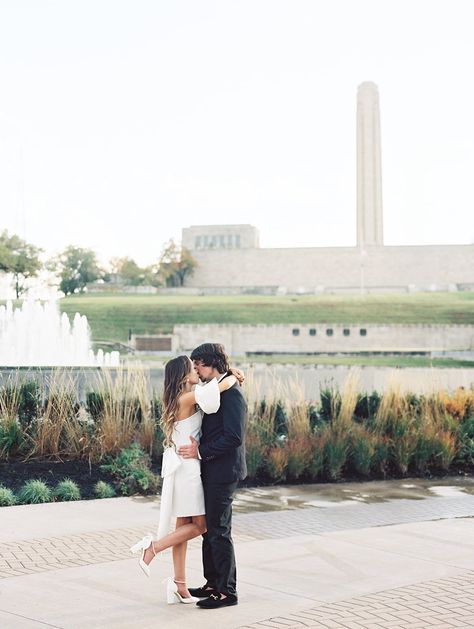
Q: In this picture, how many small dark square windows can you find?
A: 5